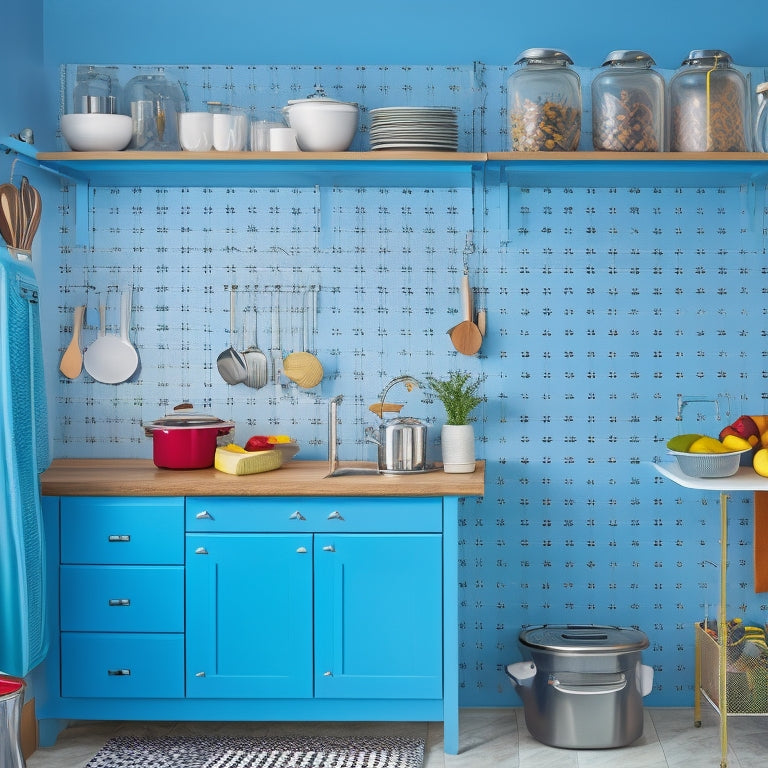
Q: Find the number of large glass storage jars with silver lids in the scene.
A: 3